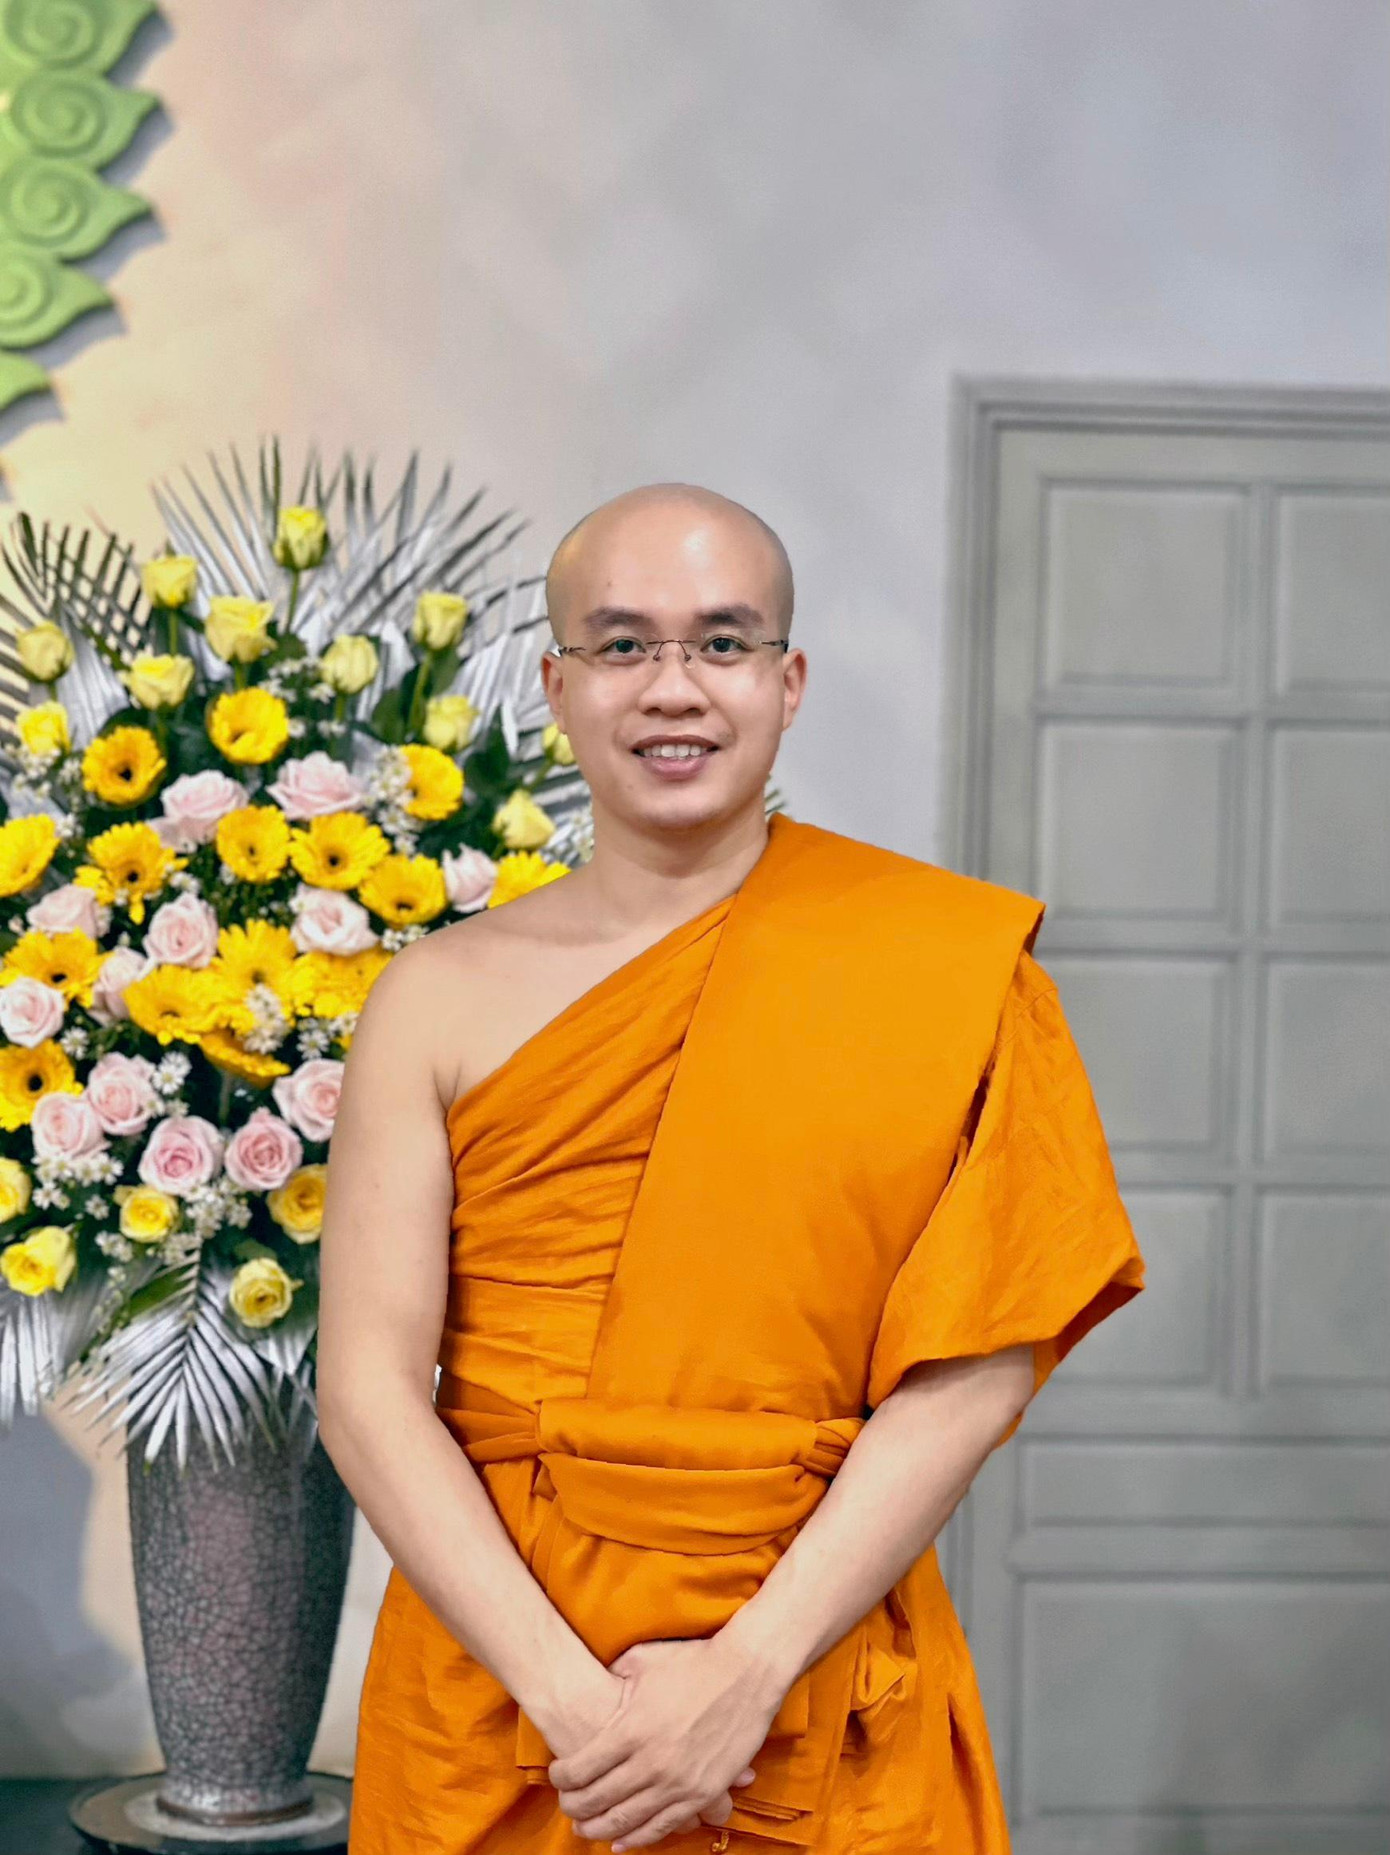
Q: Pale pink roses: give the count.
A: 13